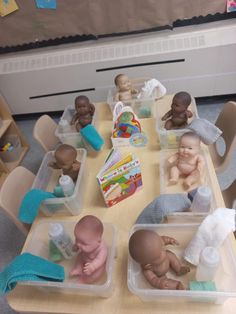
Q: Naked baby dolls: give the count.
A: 7